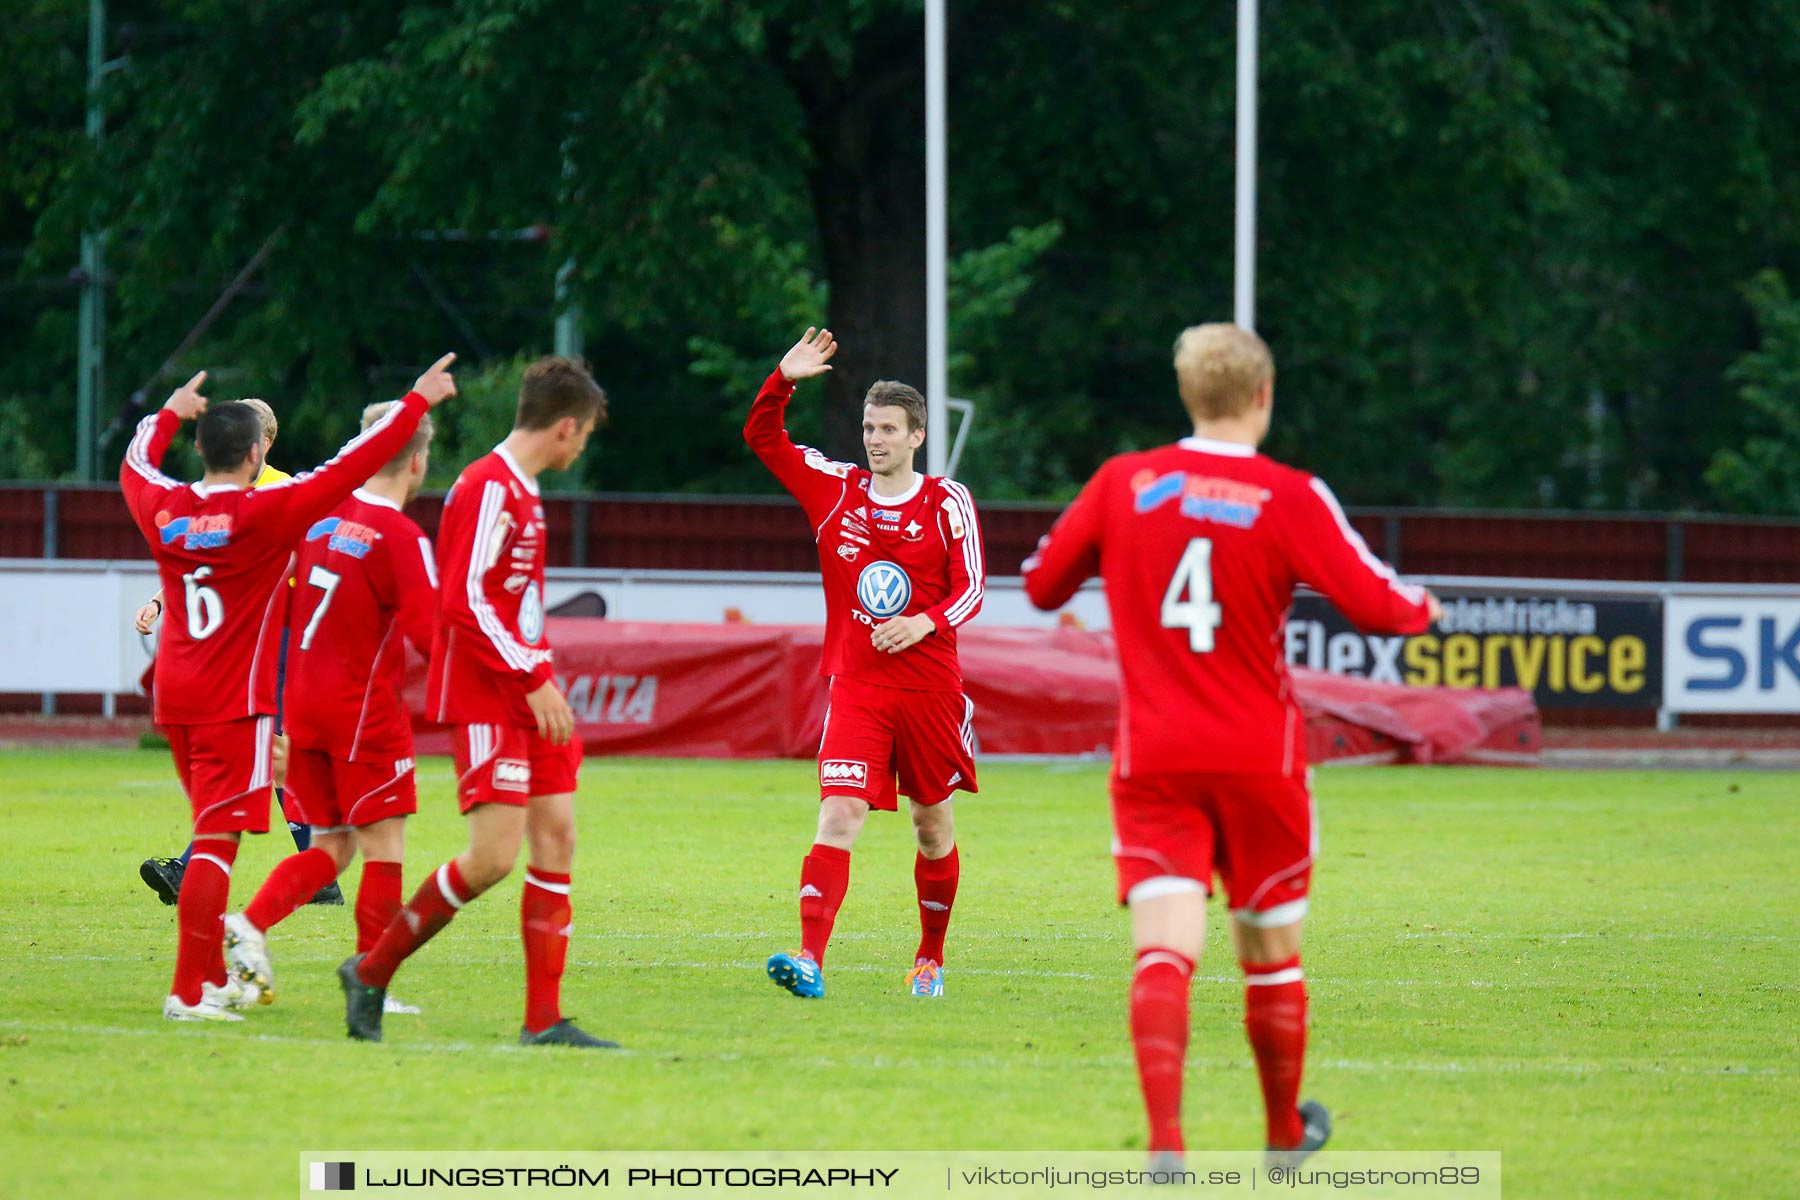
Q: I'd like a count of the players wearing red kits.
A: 5